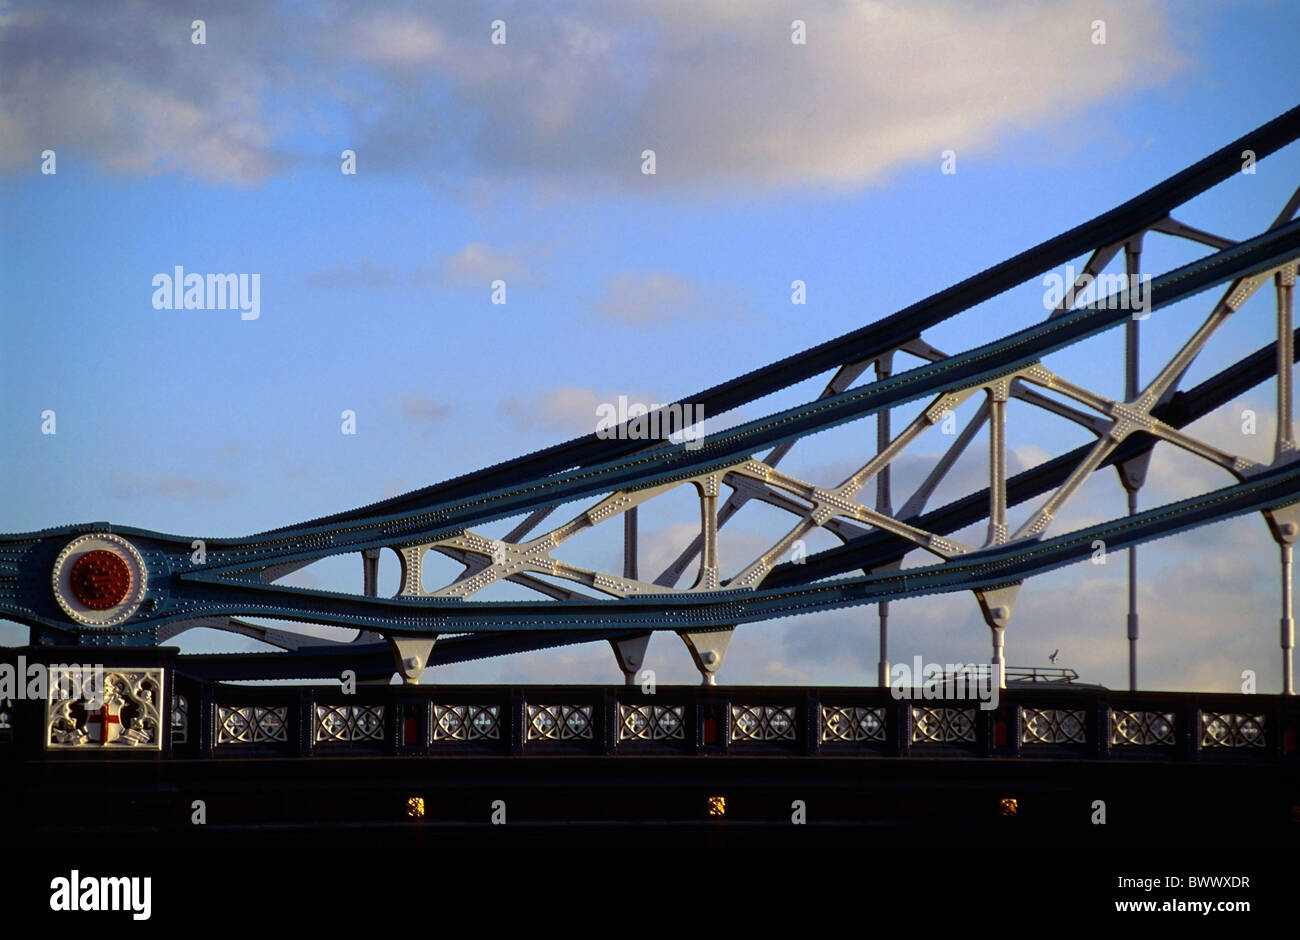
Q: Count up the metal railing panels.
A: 11